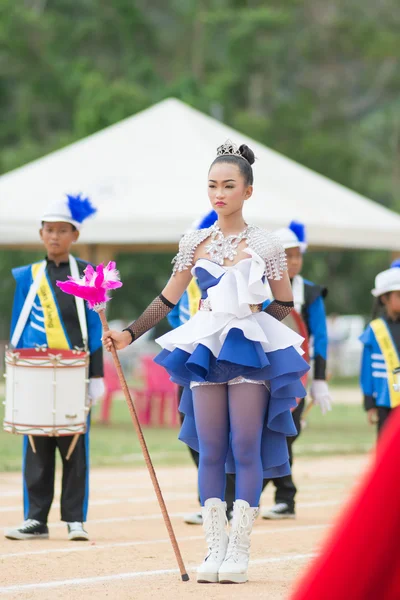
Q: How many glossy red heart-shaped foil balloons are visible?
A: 0